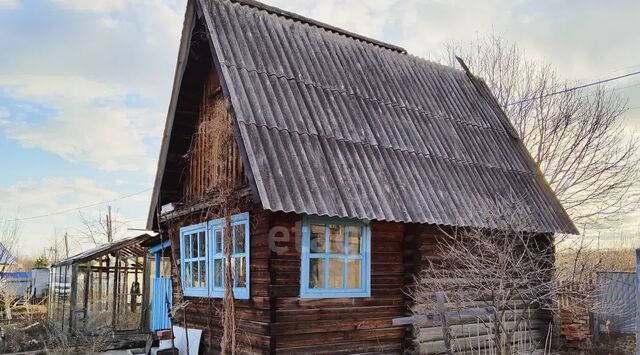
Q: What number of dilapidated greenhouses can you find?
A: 1